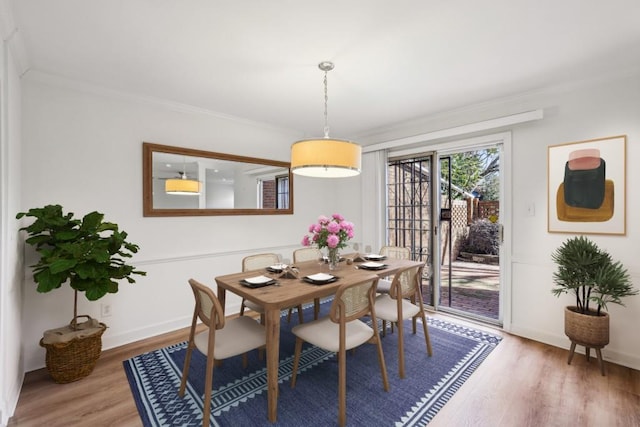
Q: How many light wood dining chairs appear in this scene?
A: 6